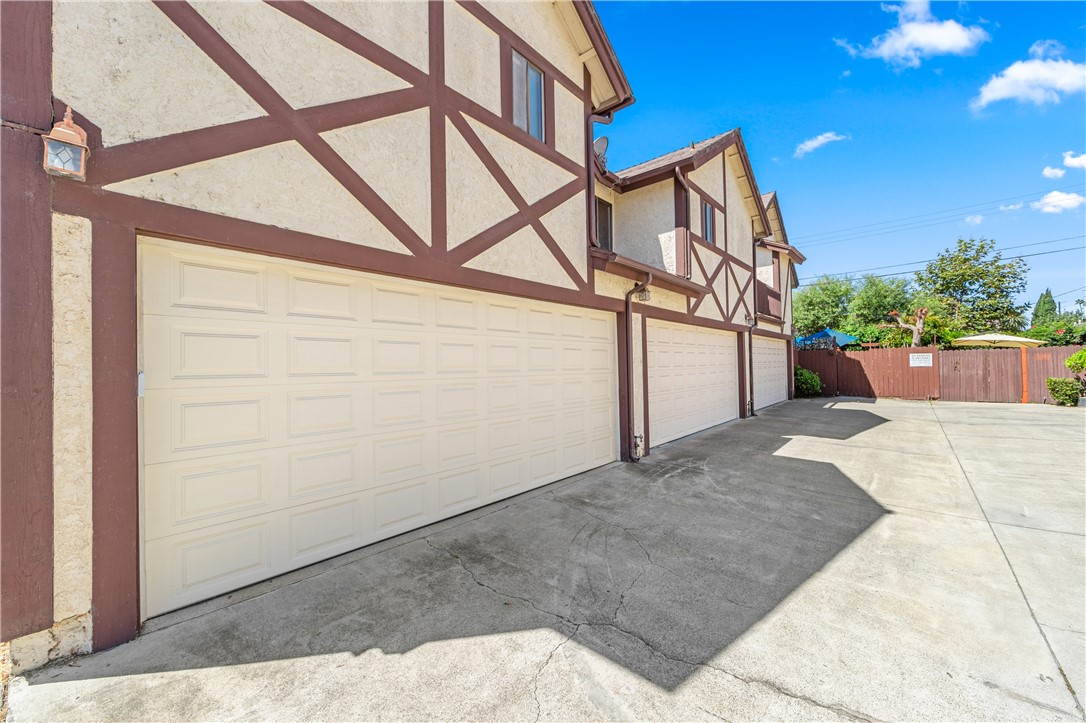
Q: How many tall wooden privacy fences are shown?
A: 1